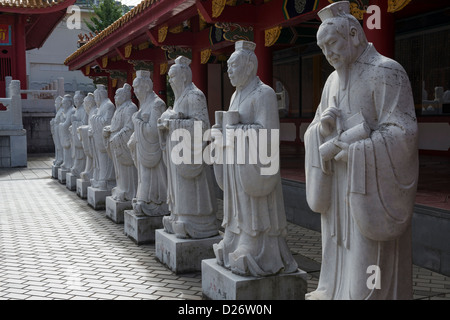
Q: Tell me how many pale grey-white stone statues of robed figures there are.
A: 10